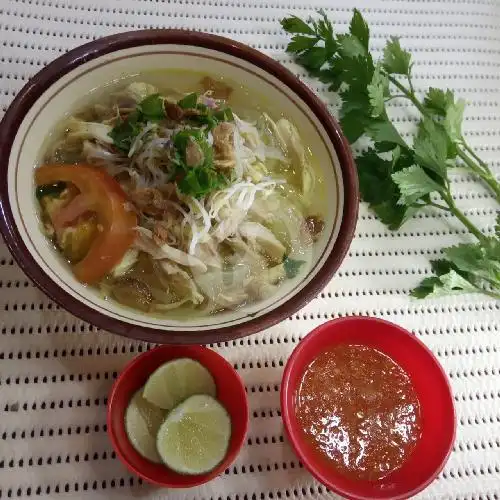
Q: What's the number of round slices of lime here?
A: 3